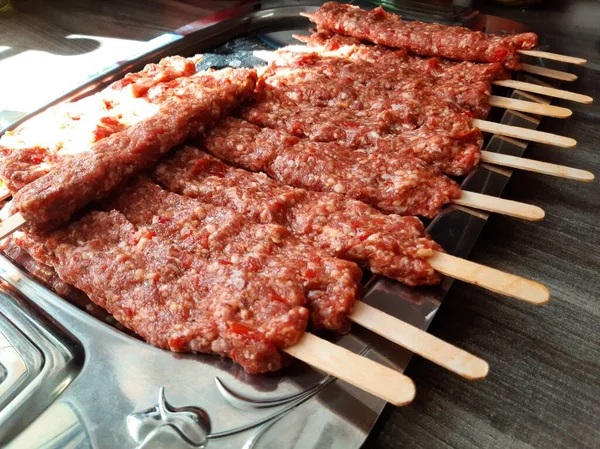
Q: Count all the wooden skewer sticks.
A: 11